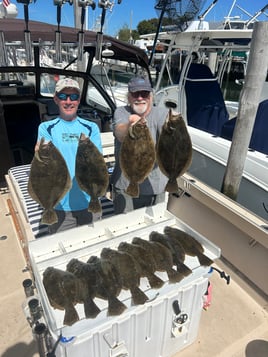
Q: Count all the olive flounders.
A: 12